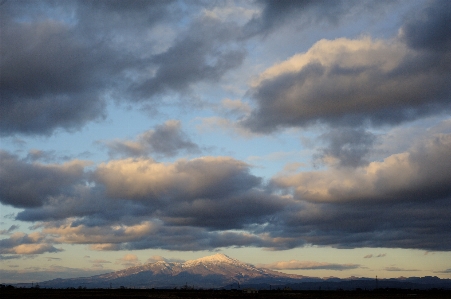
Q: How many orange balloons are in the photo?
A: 0